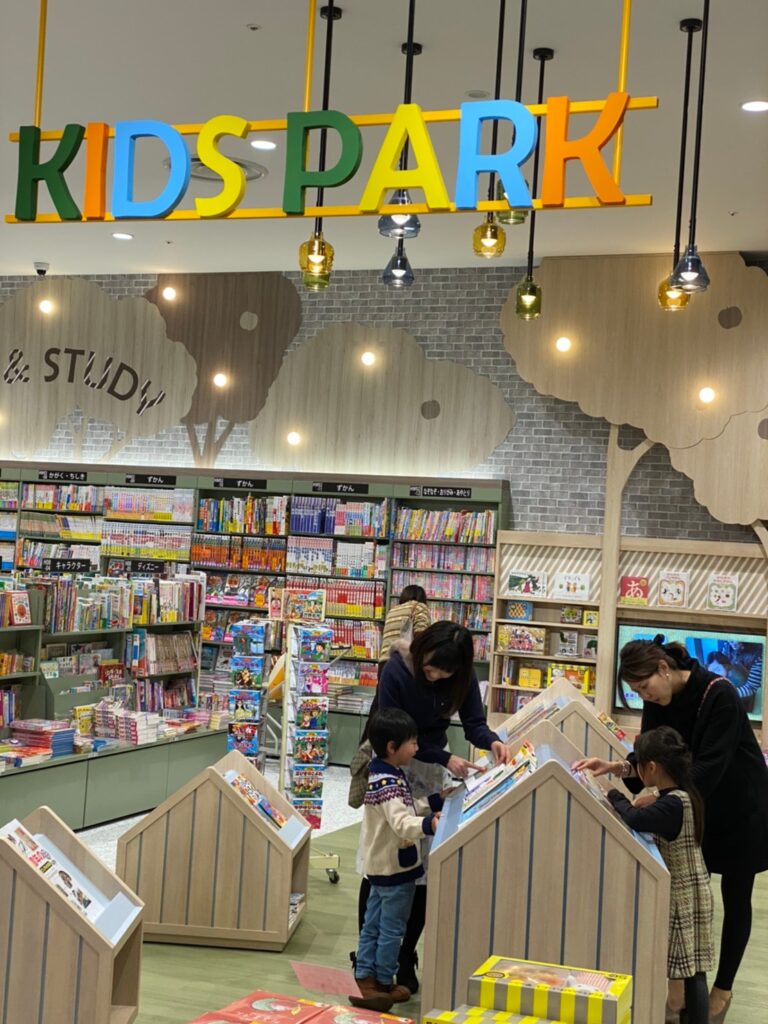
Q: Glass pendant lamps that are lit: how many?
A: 8